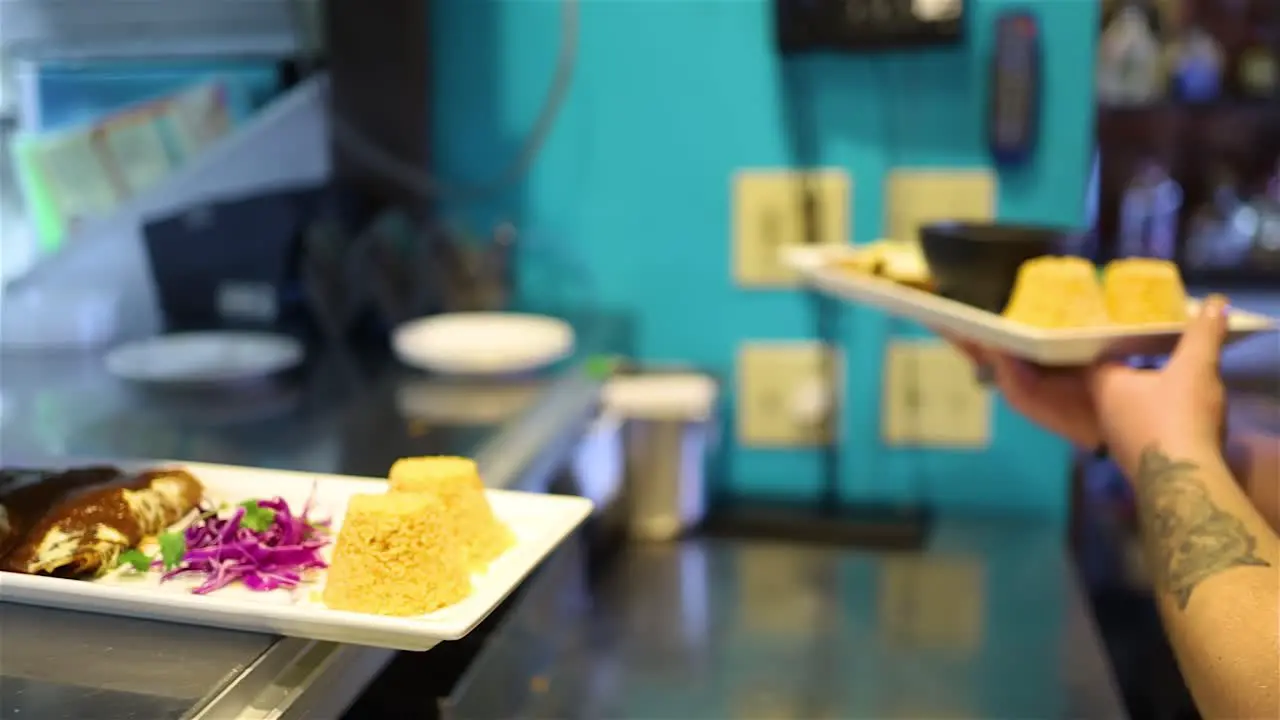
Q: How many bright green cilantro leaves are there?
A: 3